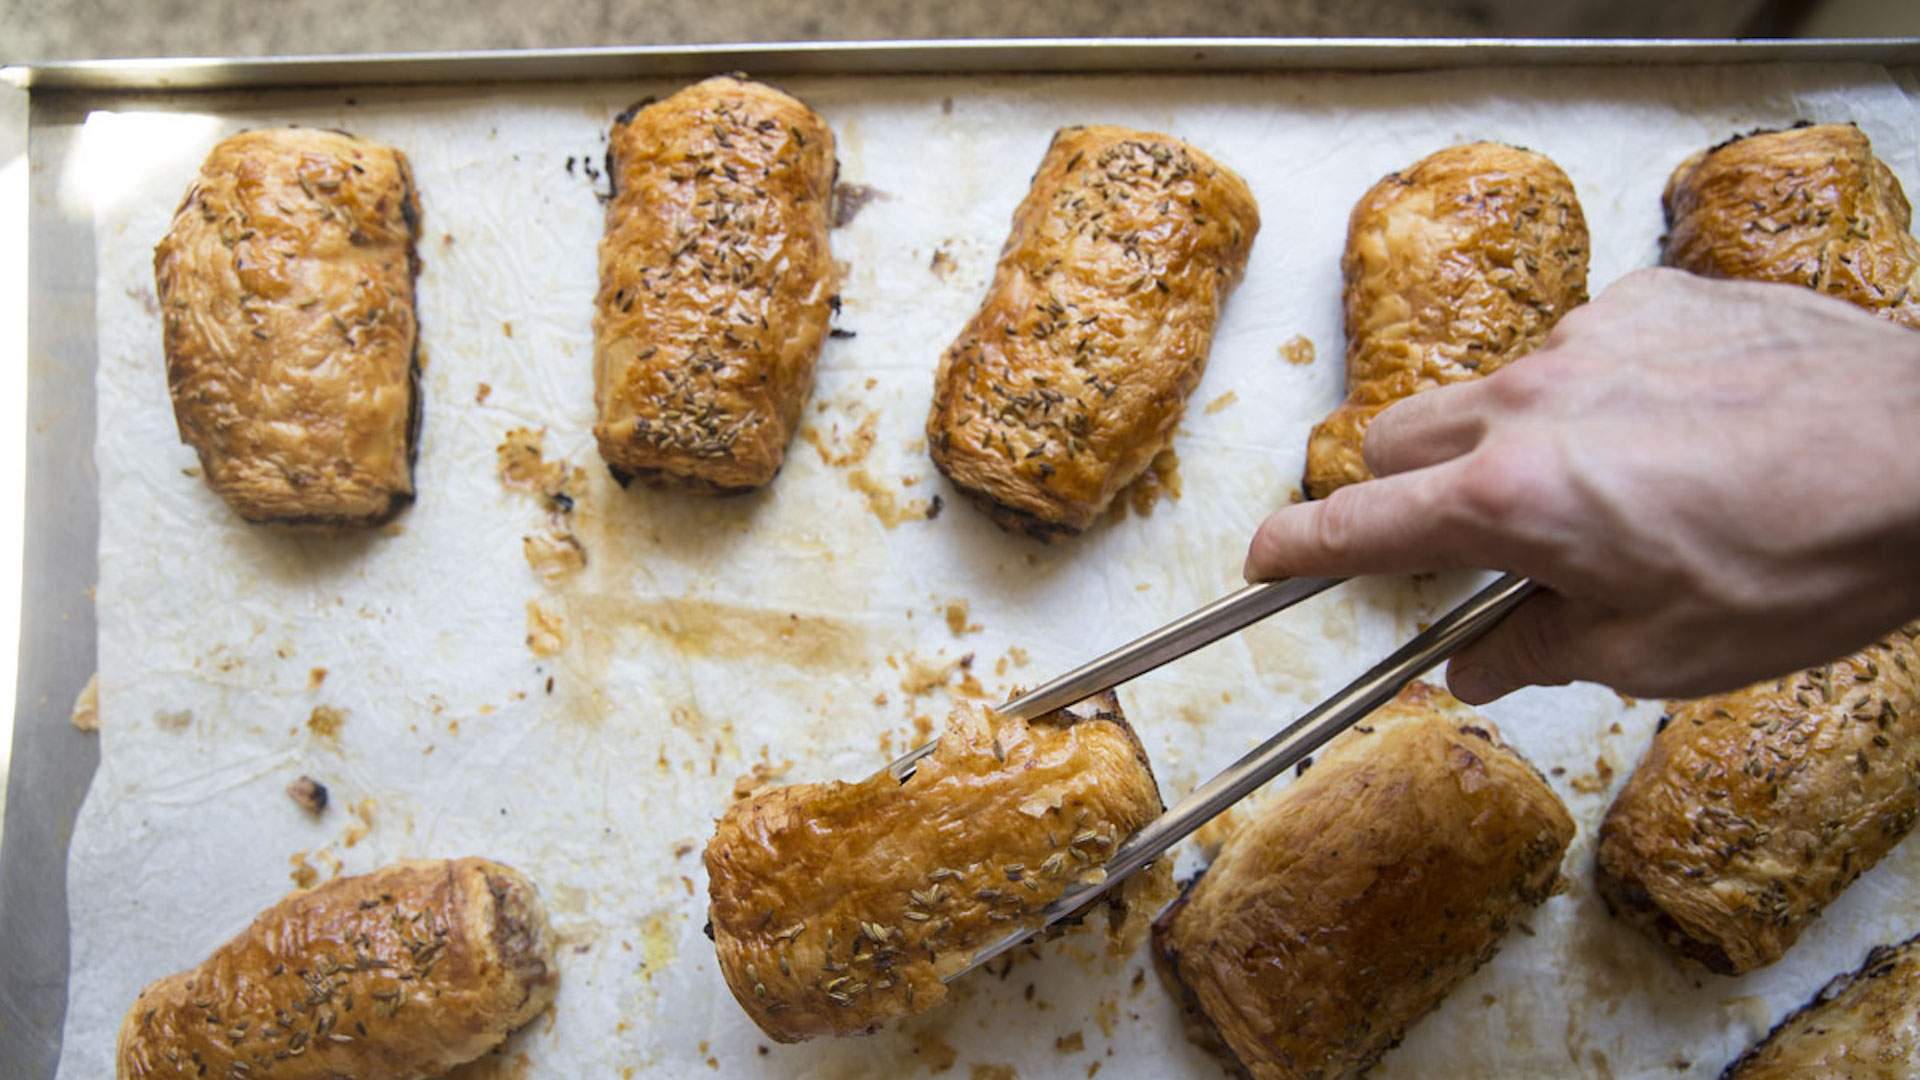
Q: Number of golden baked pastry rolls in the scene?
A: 10